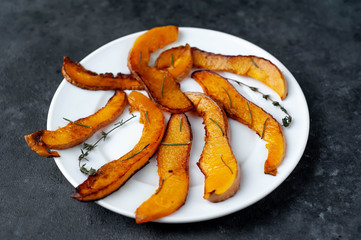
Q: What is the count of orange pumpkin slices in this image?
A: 8